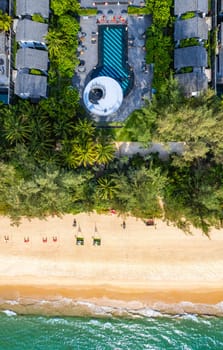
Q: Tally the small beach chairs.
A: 4